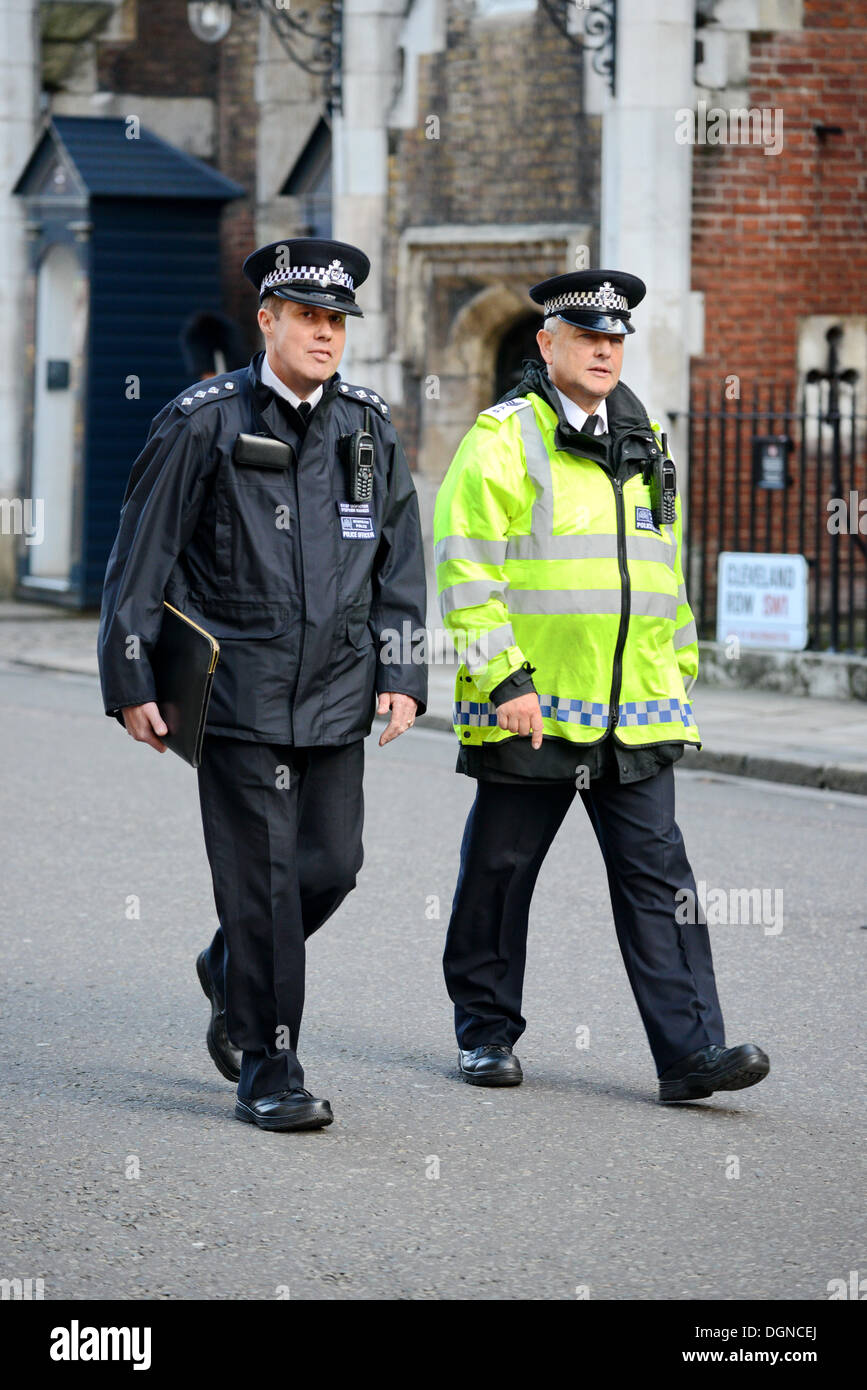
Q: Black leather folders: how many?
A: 1